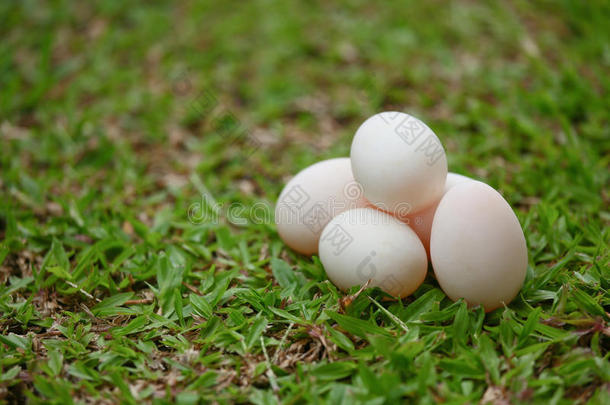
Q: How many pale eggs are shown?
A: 5